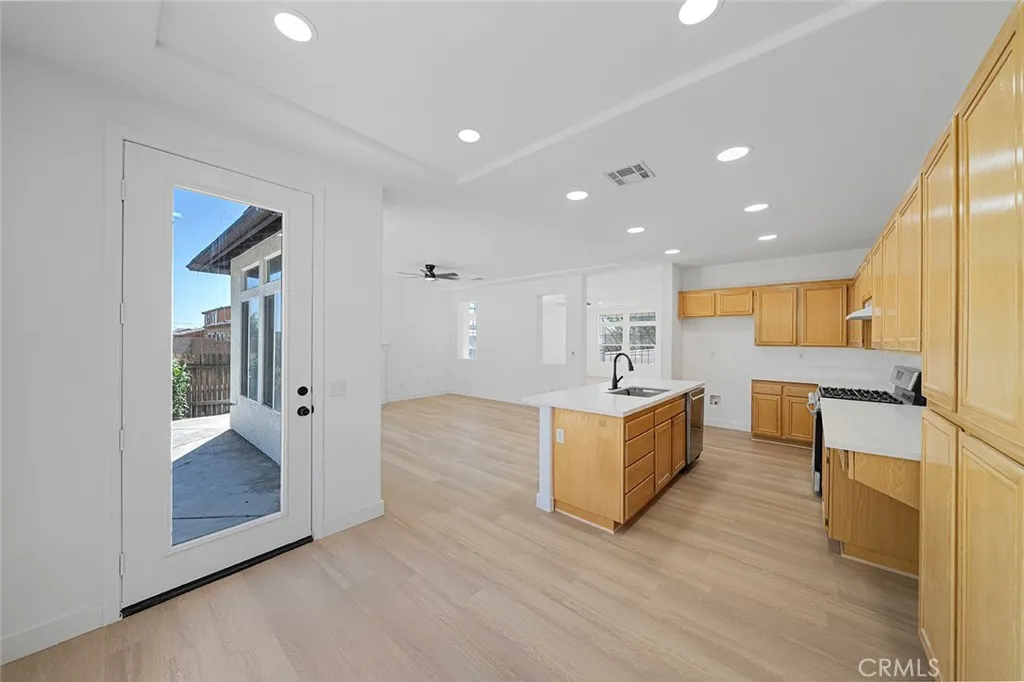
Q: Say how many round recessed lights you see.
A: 9